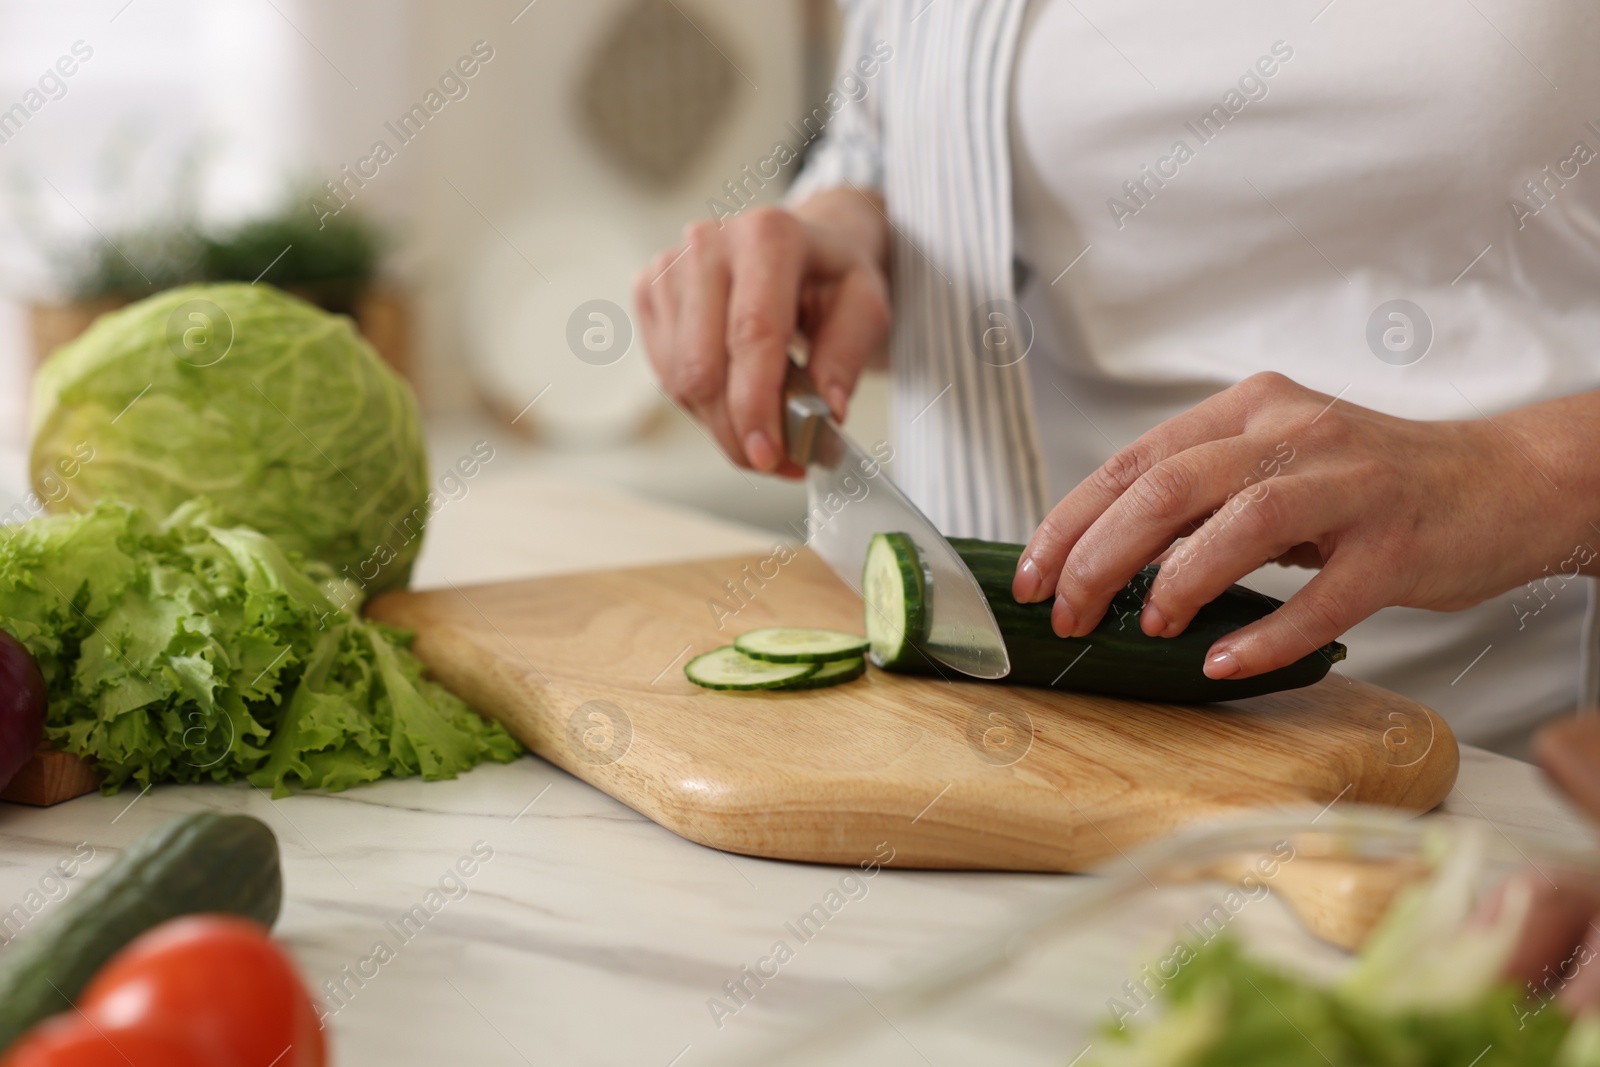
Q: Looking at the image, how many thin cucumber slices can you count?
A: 3